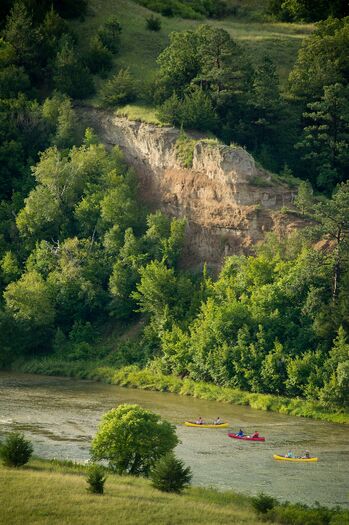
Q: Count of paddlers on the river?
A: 6